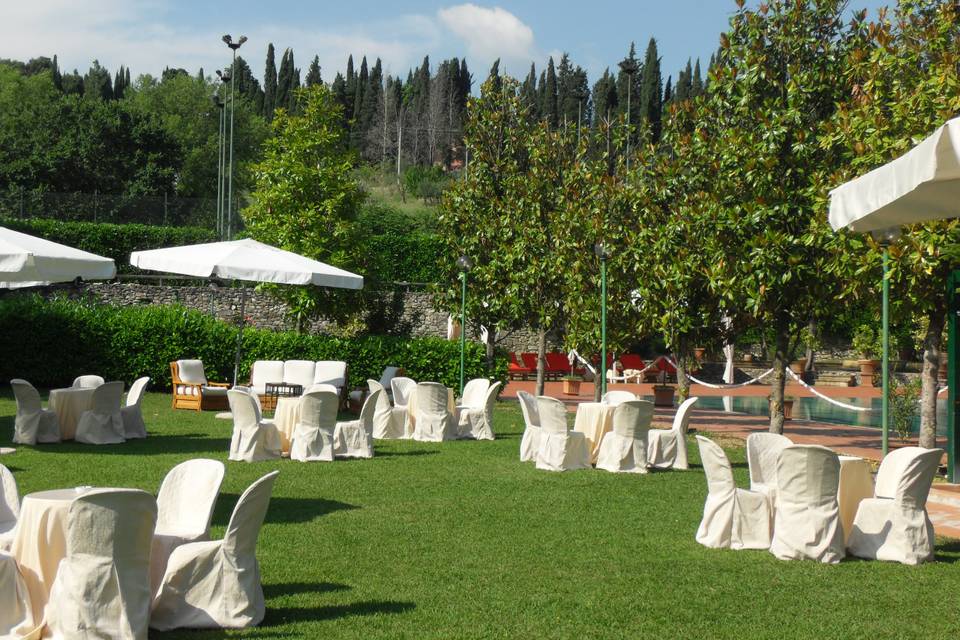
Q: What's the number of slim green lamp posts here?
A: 3